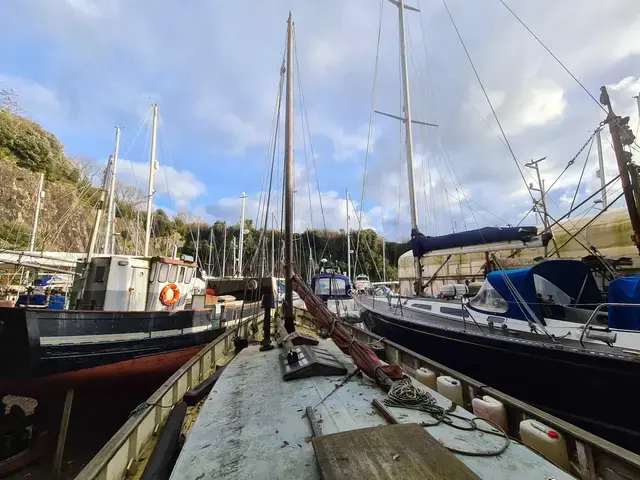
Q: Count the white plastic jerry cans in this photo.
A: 4